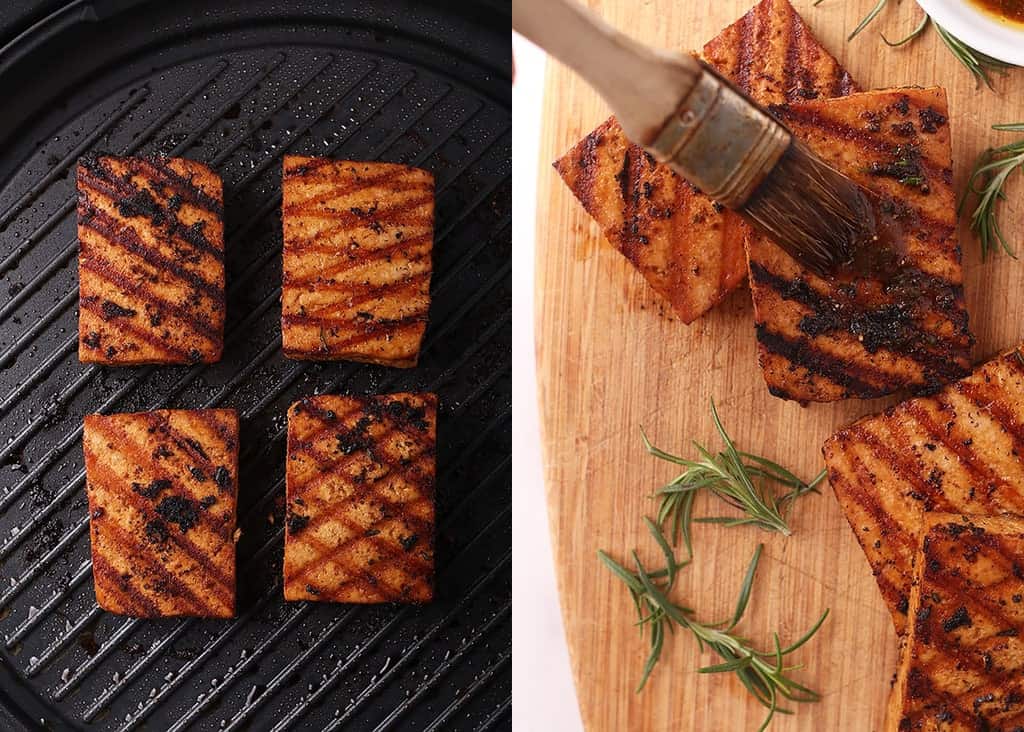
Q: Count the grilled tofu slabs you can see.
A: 8